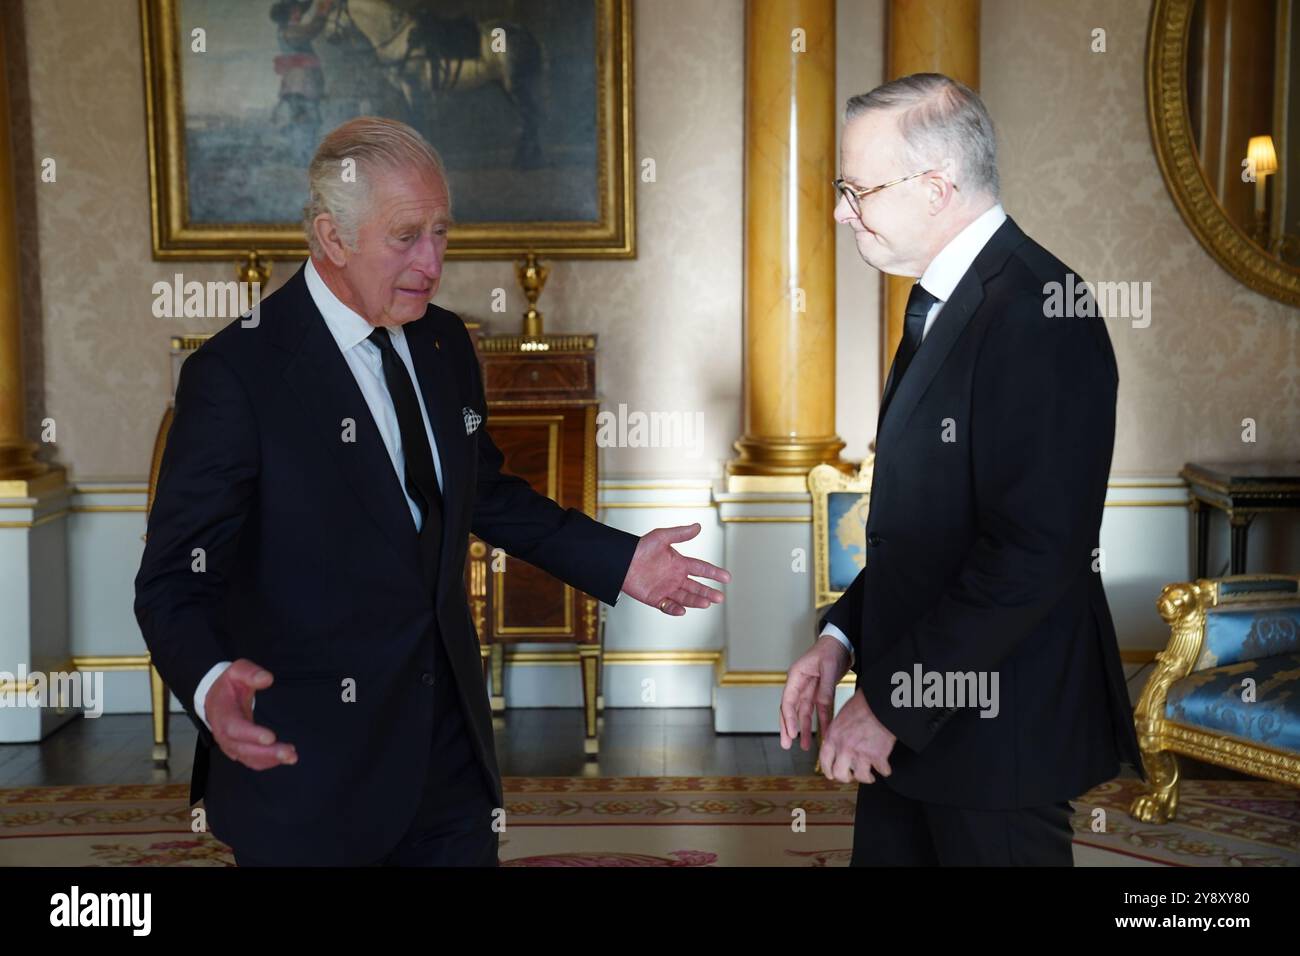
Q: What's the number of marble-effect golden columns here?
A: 3